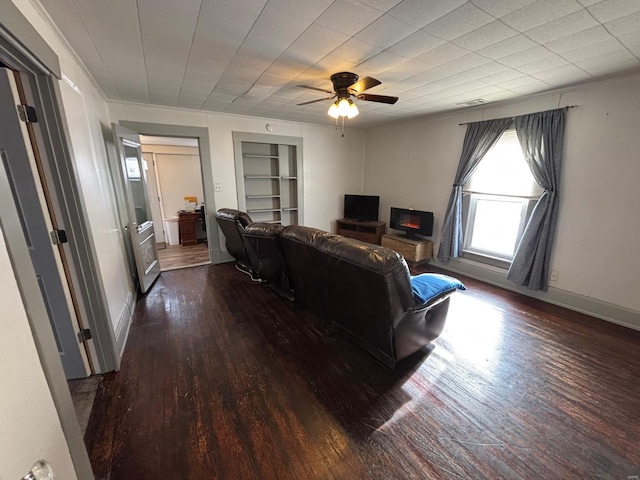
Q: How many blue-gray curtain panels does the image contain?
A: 2